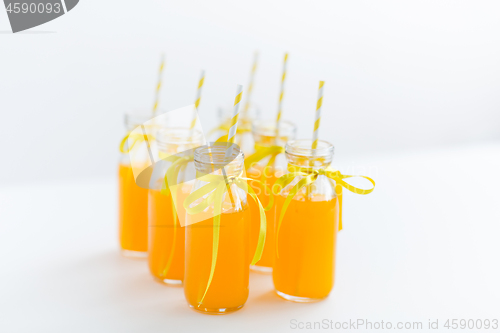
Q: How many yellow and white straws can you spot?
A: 6